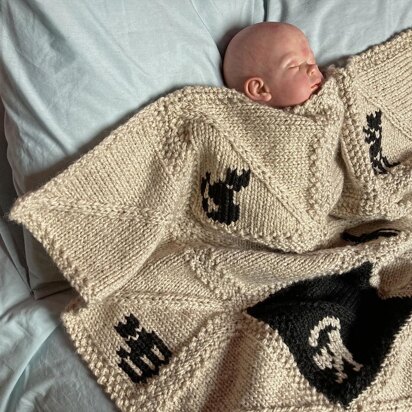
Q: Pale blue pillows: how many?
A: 2